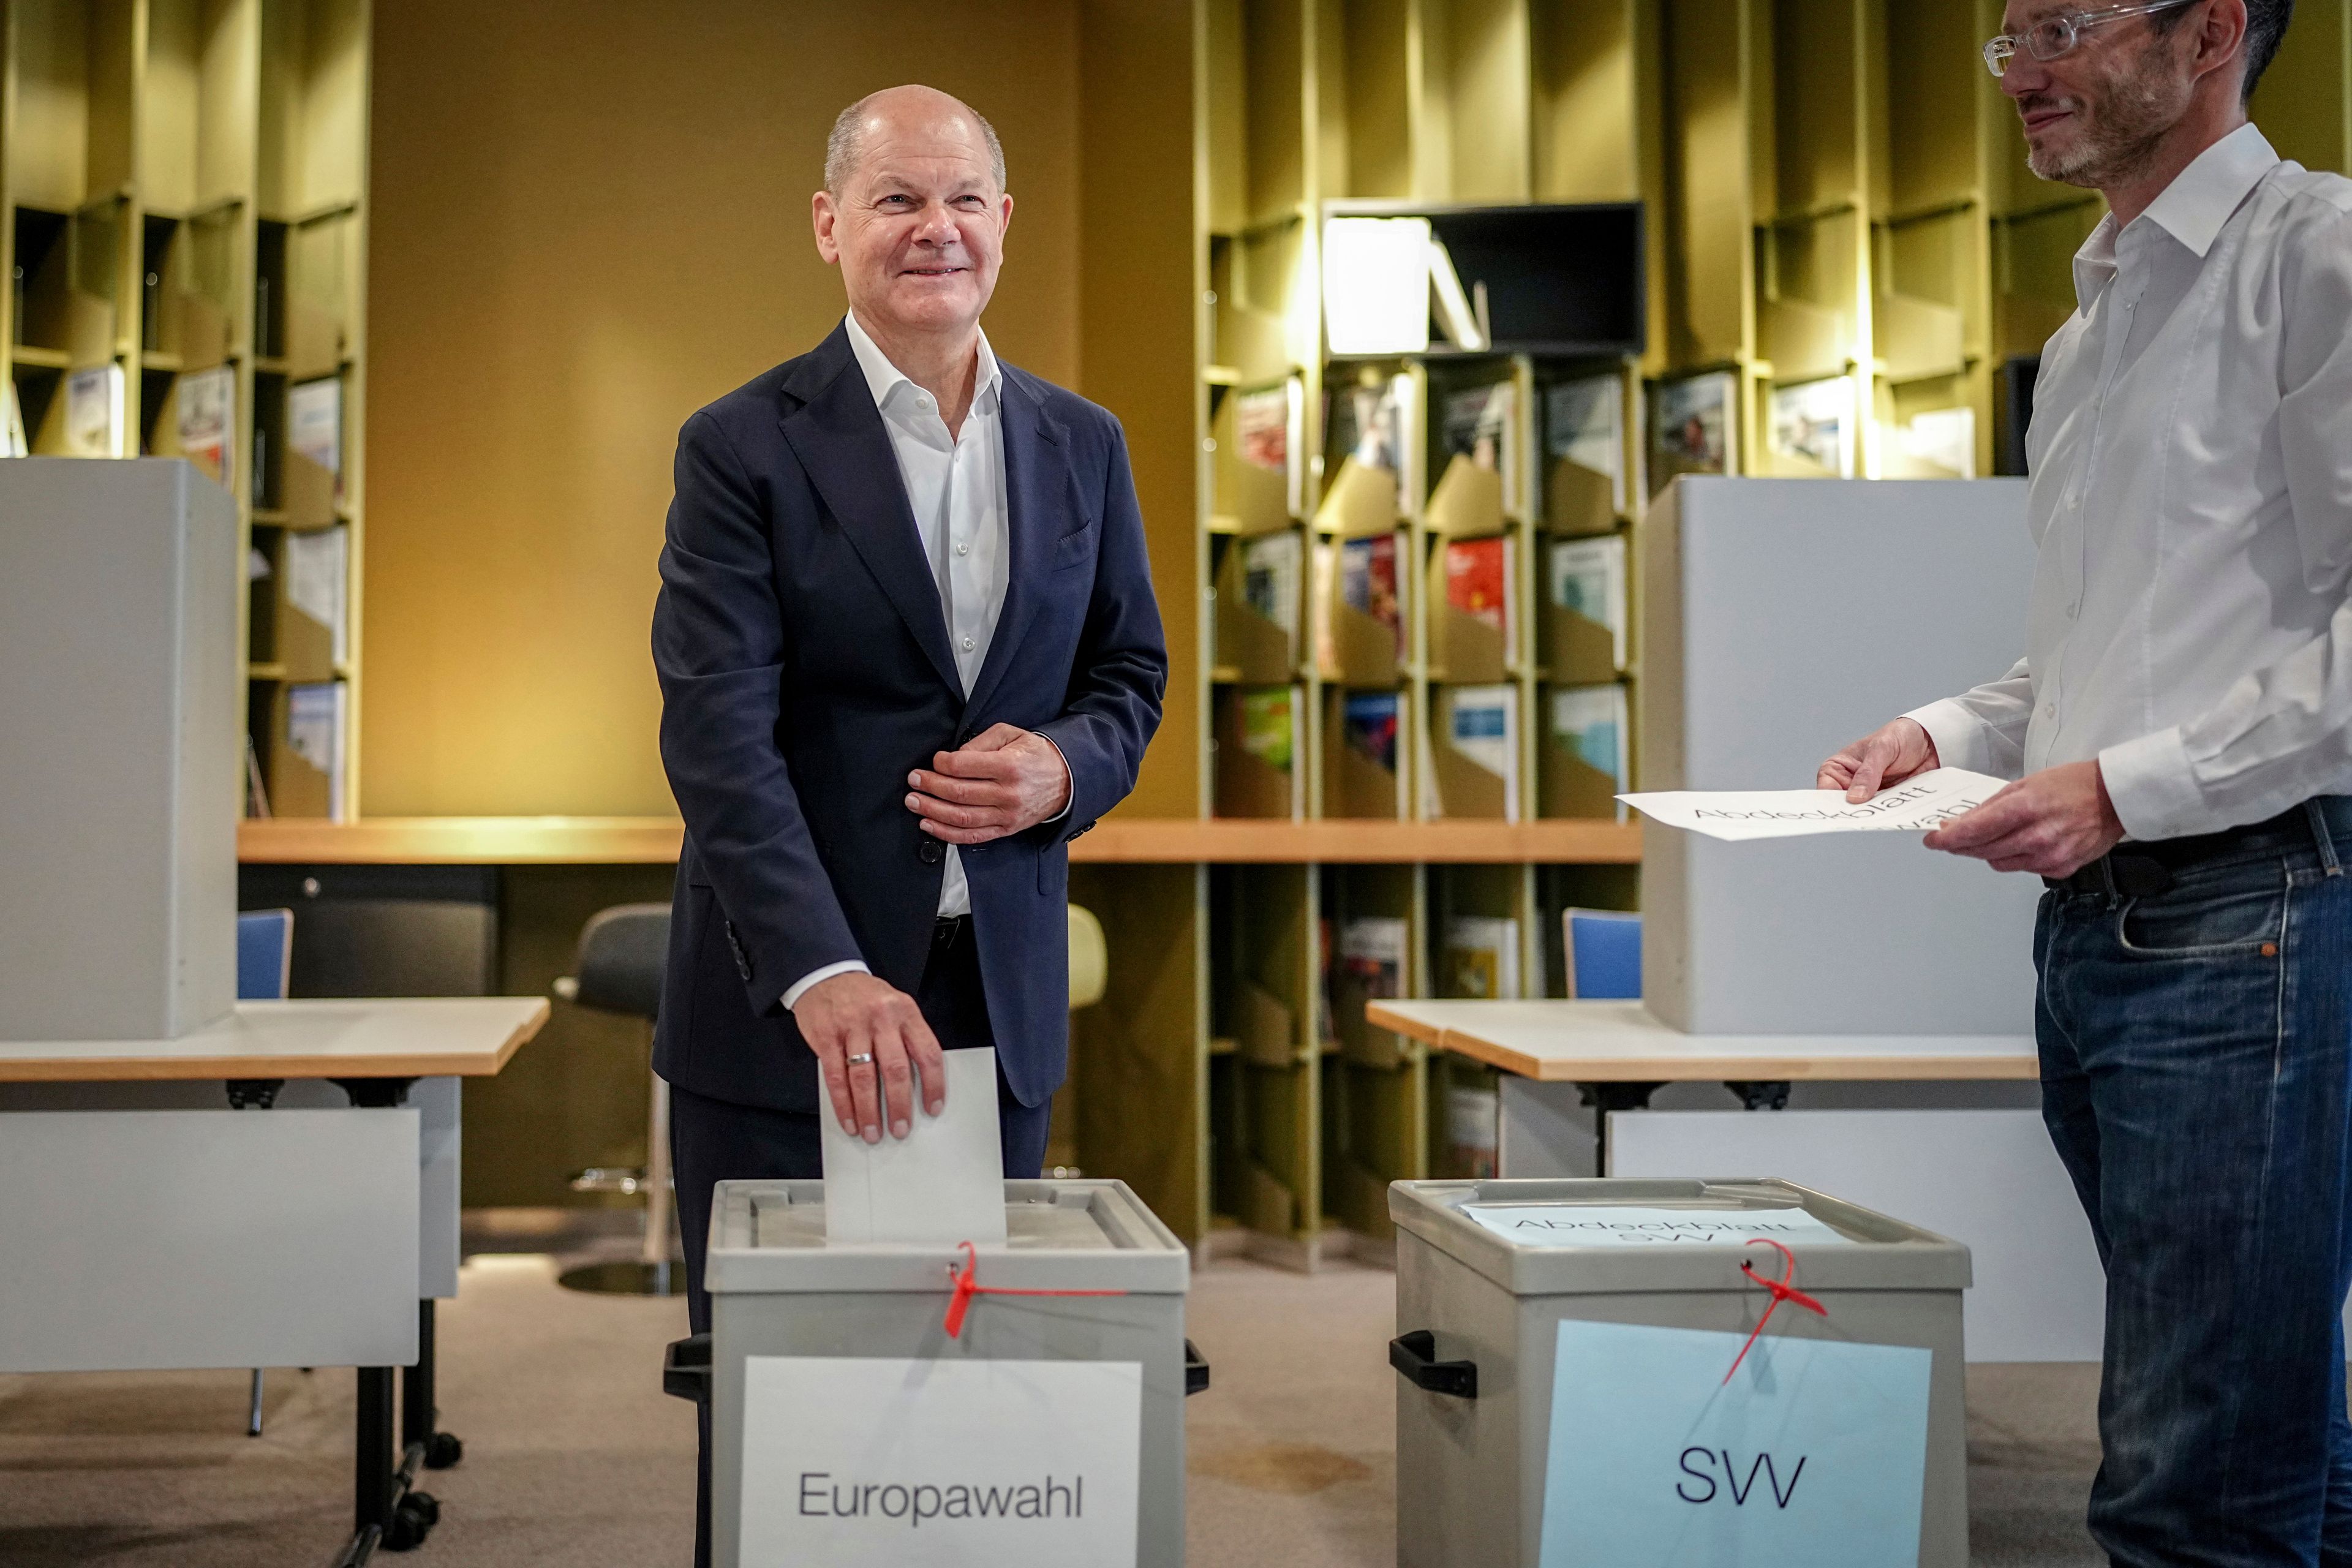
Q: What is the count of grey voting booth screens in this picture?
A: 2